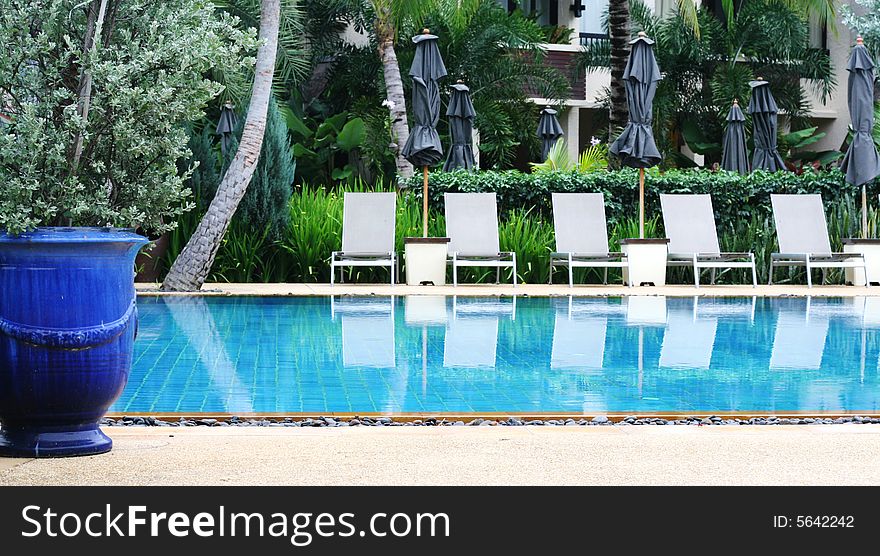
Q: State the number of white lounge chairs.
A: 5